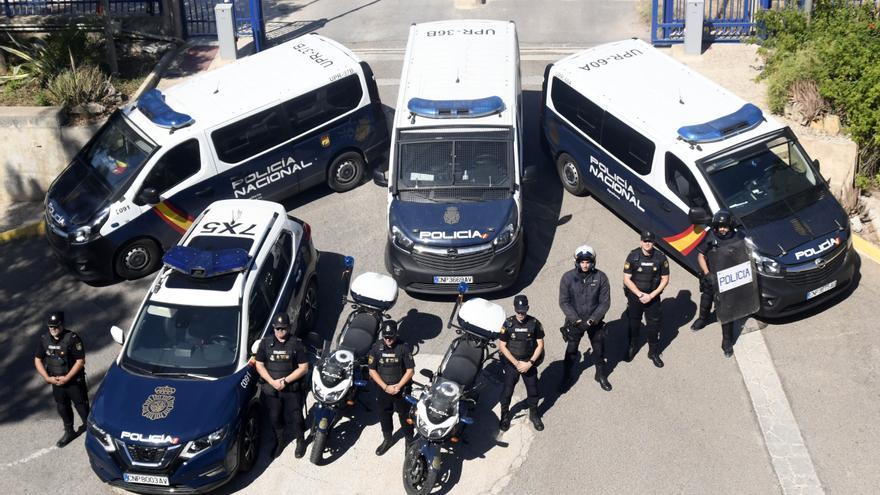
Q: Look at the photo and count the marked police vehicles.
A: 6